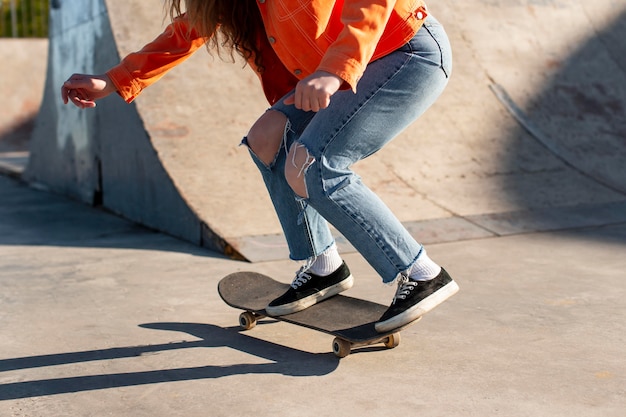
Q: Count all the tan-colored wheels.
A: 3